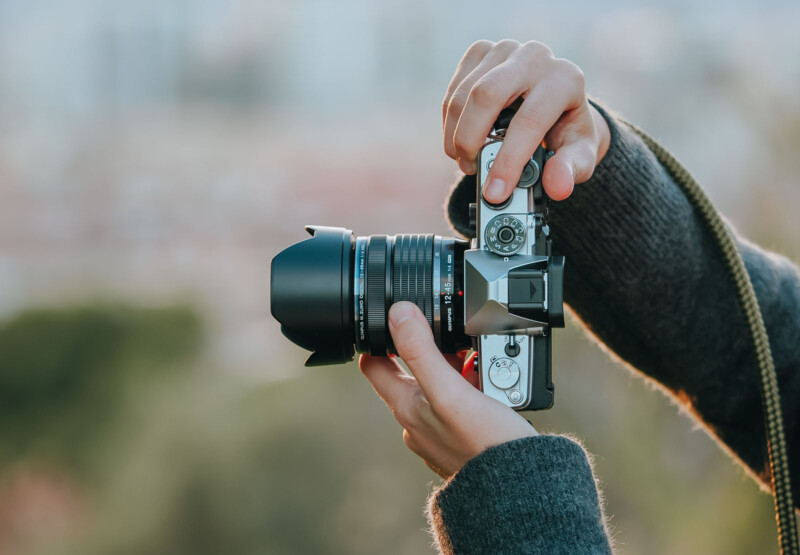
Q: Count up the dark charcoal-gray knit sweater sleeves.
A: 2